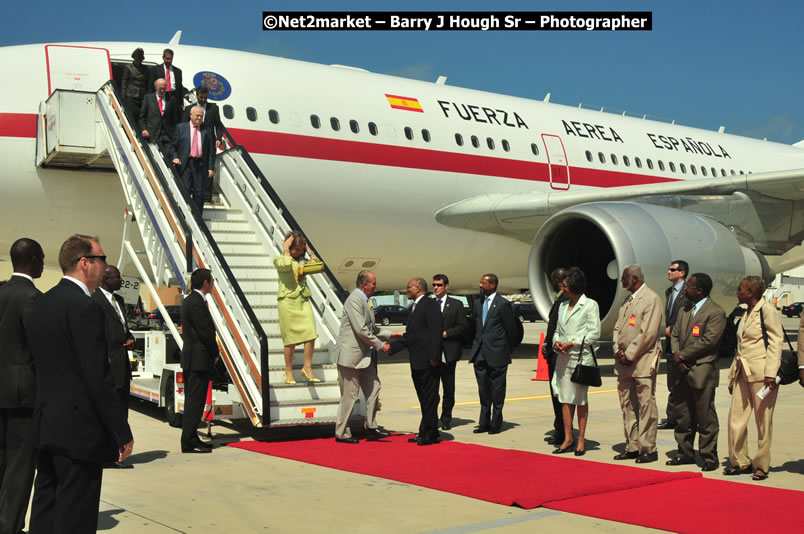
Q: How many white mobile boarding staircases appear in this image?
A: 1